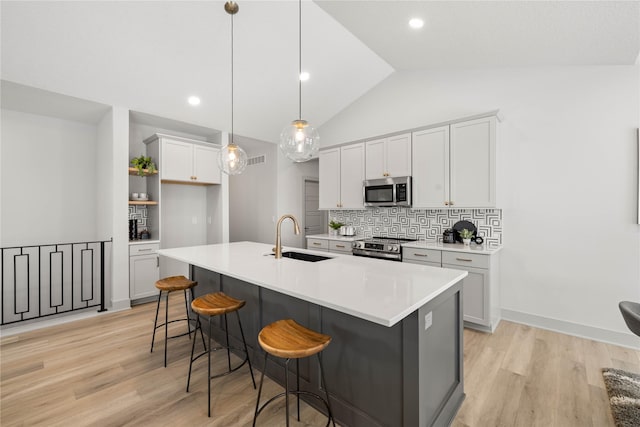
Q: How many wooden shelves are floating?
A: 2